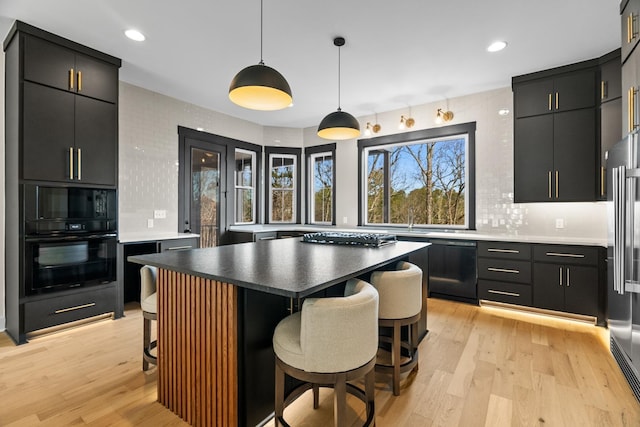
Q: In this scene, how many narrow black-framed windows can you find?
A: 3